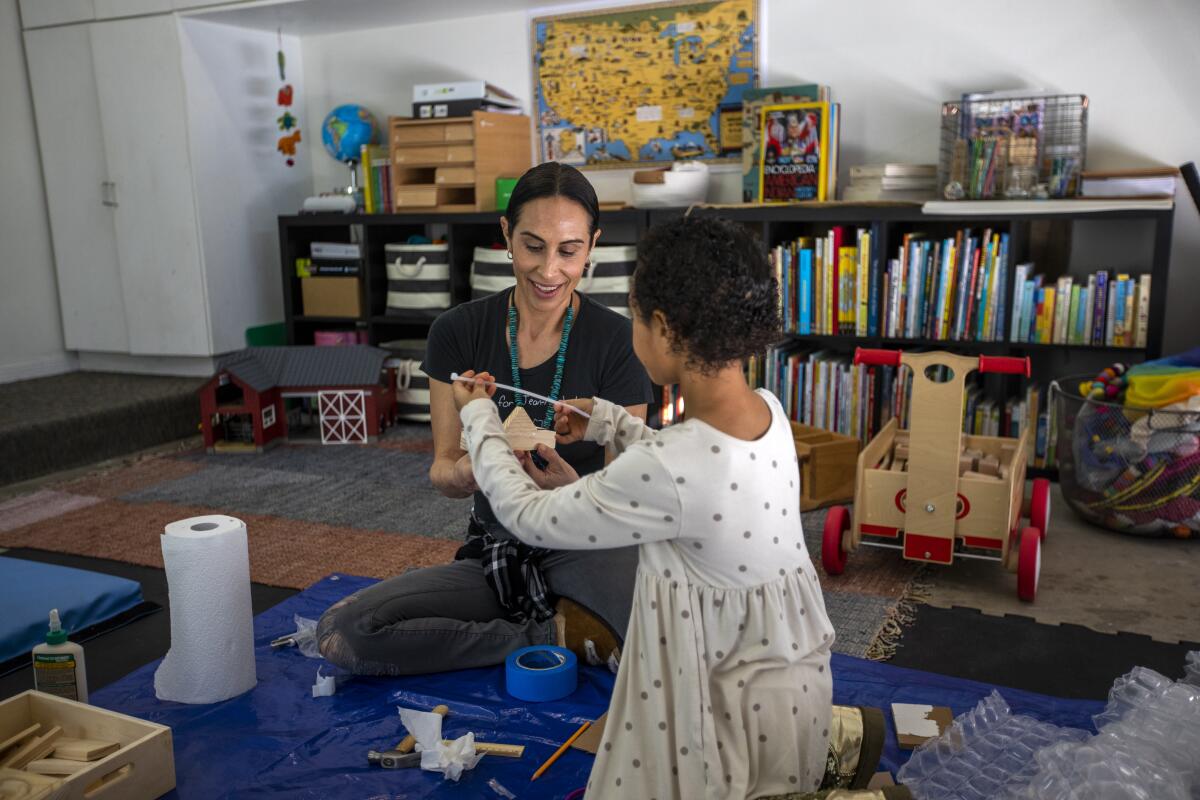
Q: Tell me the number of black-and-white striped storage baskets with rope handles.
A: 4